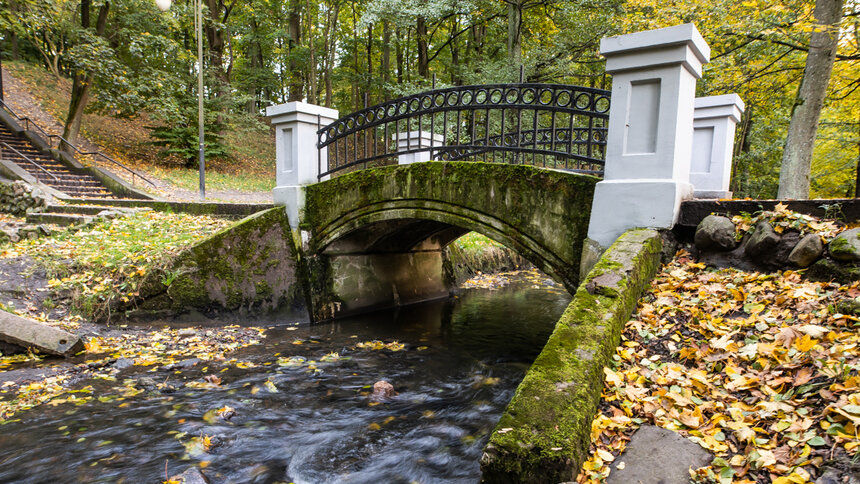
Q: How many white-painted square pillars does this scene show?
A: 4